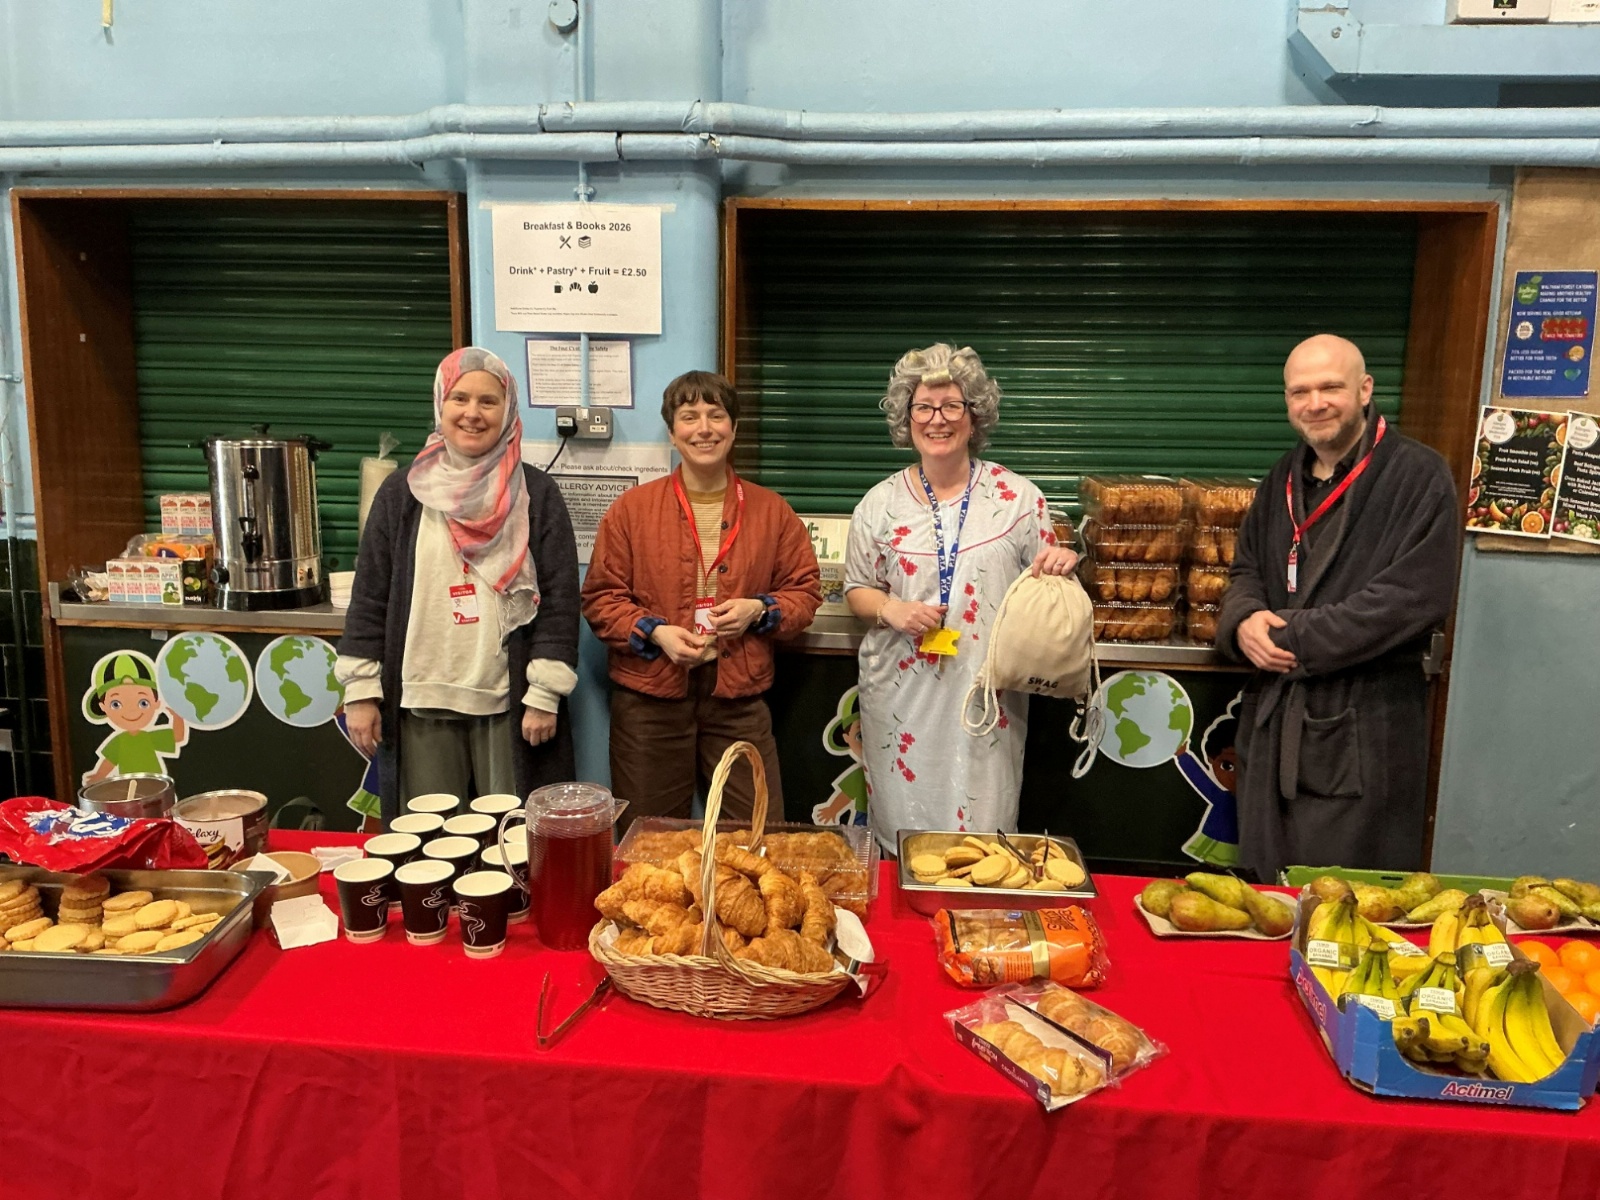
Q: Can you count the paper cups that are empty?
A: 11